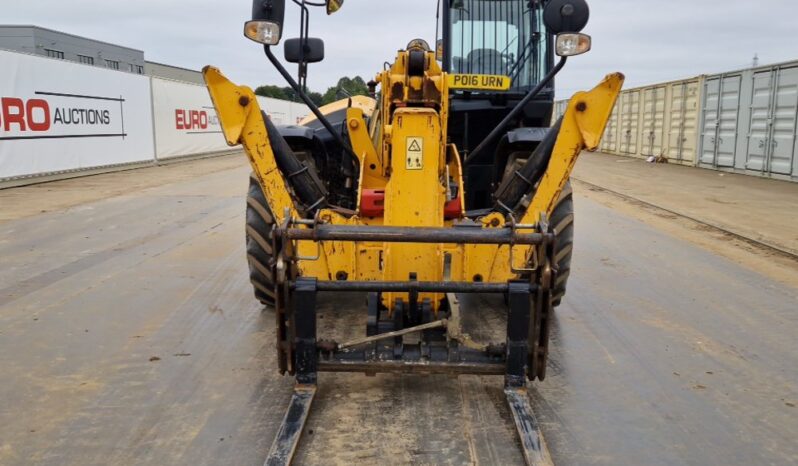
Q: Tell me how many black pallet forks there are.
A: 2